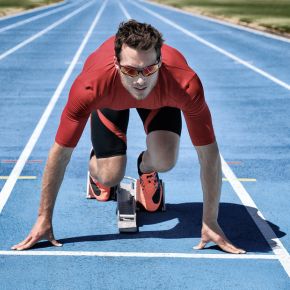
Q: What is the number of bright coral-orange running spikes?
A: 2